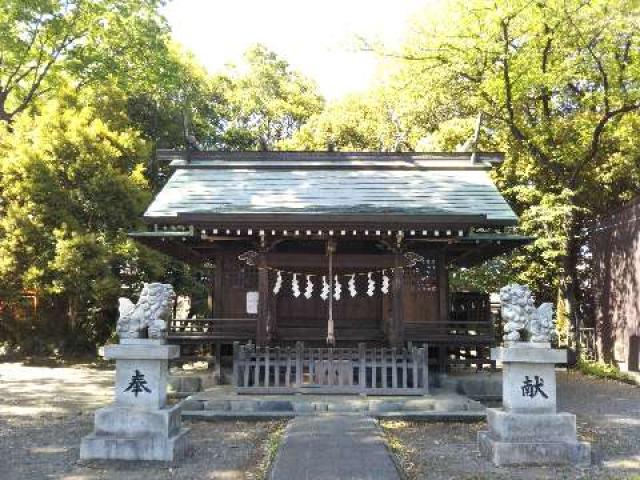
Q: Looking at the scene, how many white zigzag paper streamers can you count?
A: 8